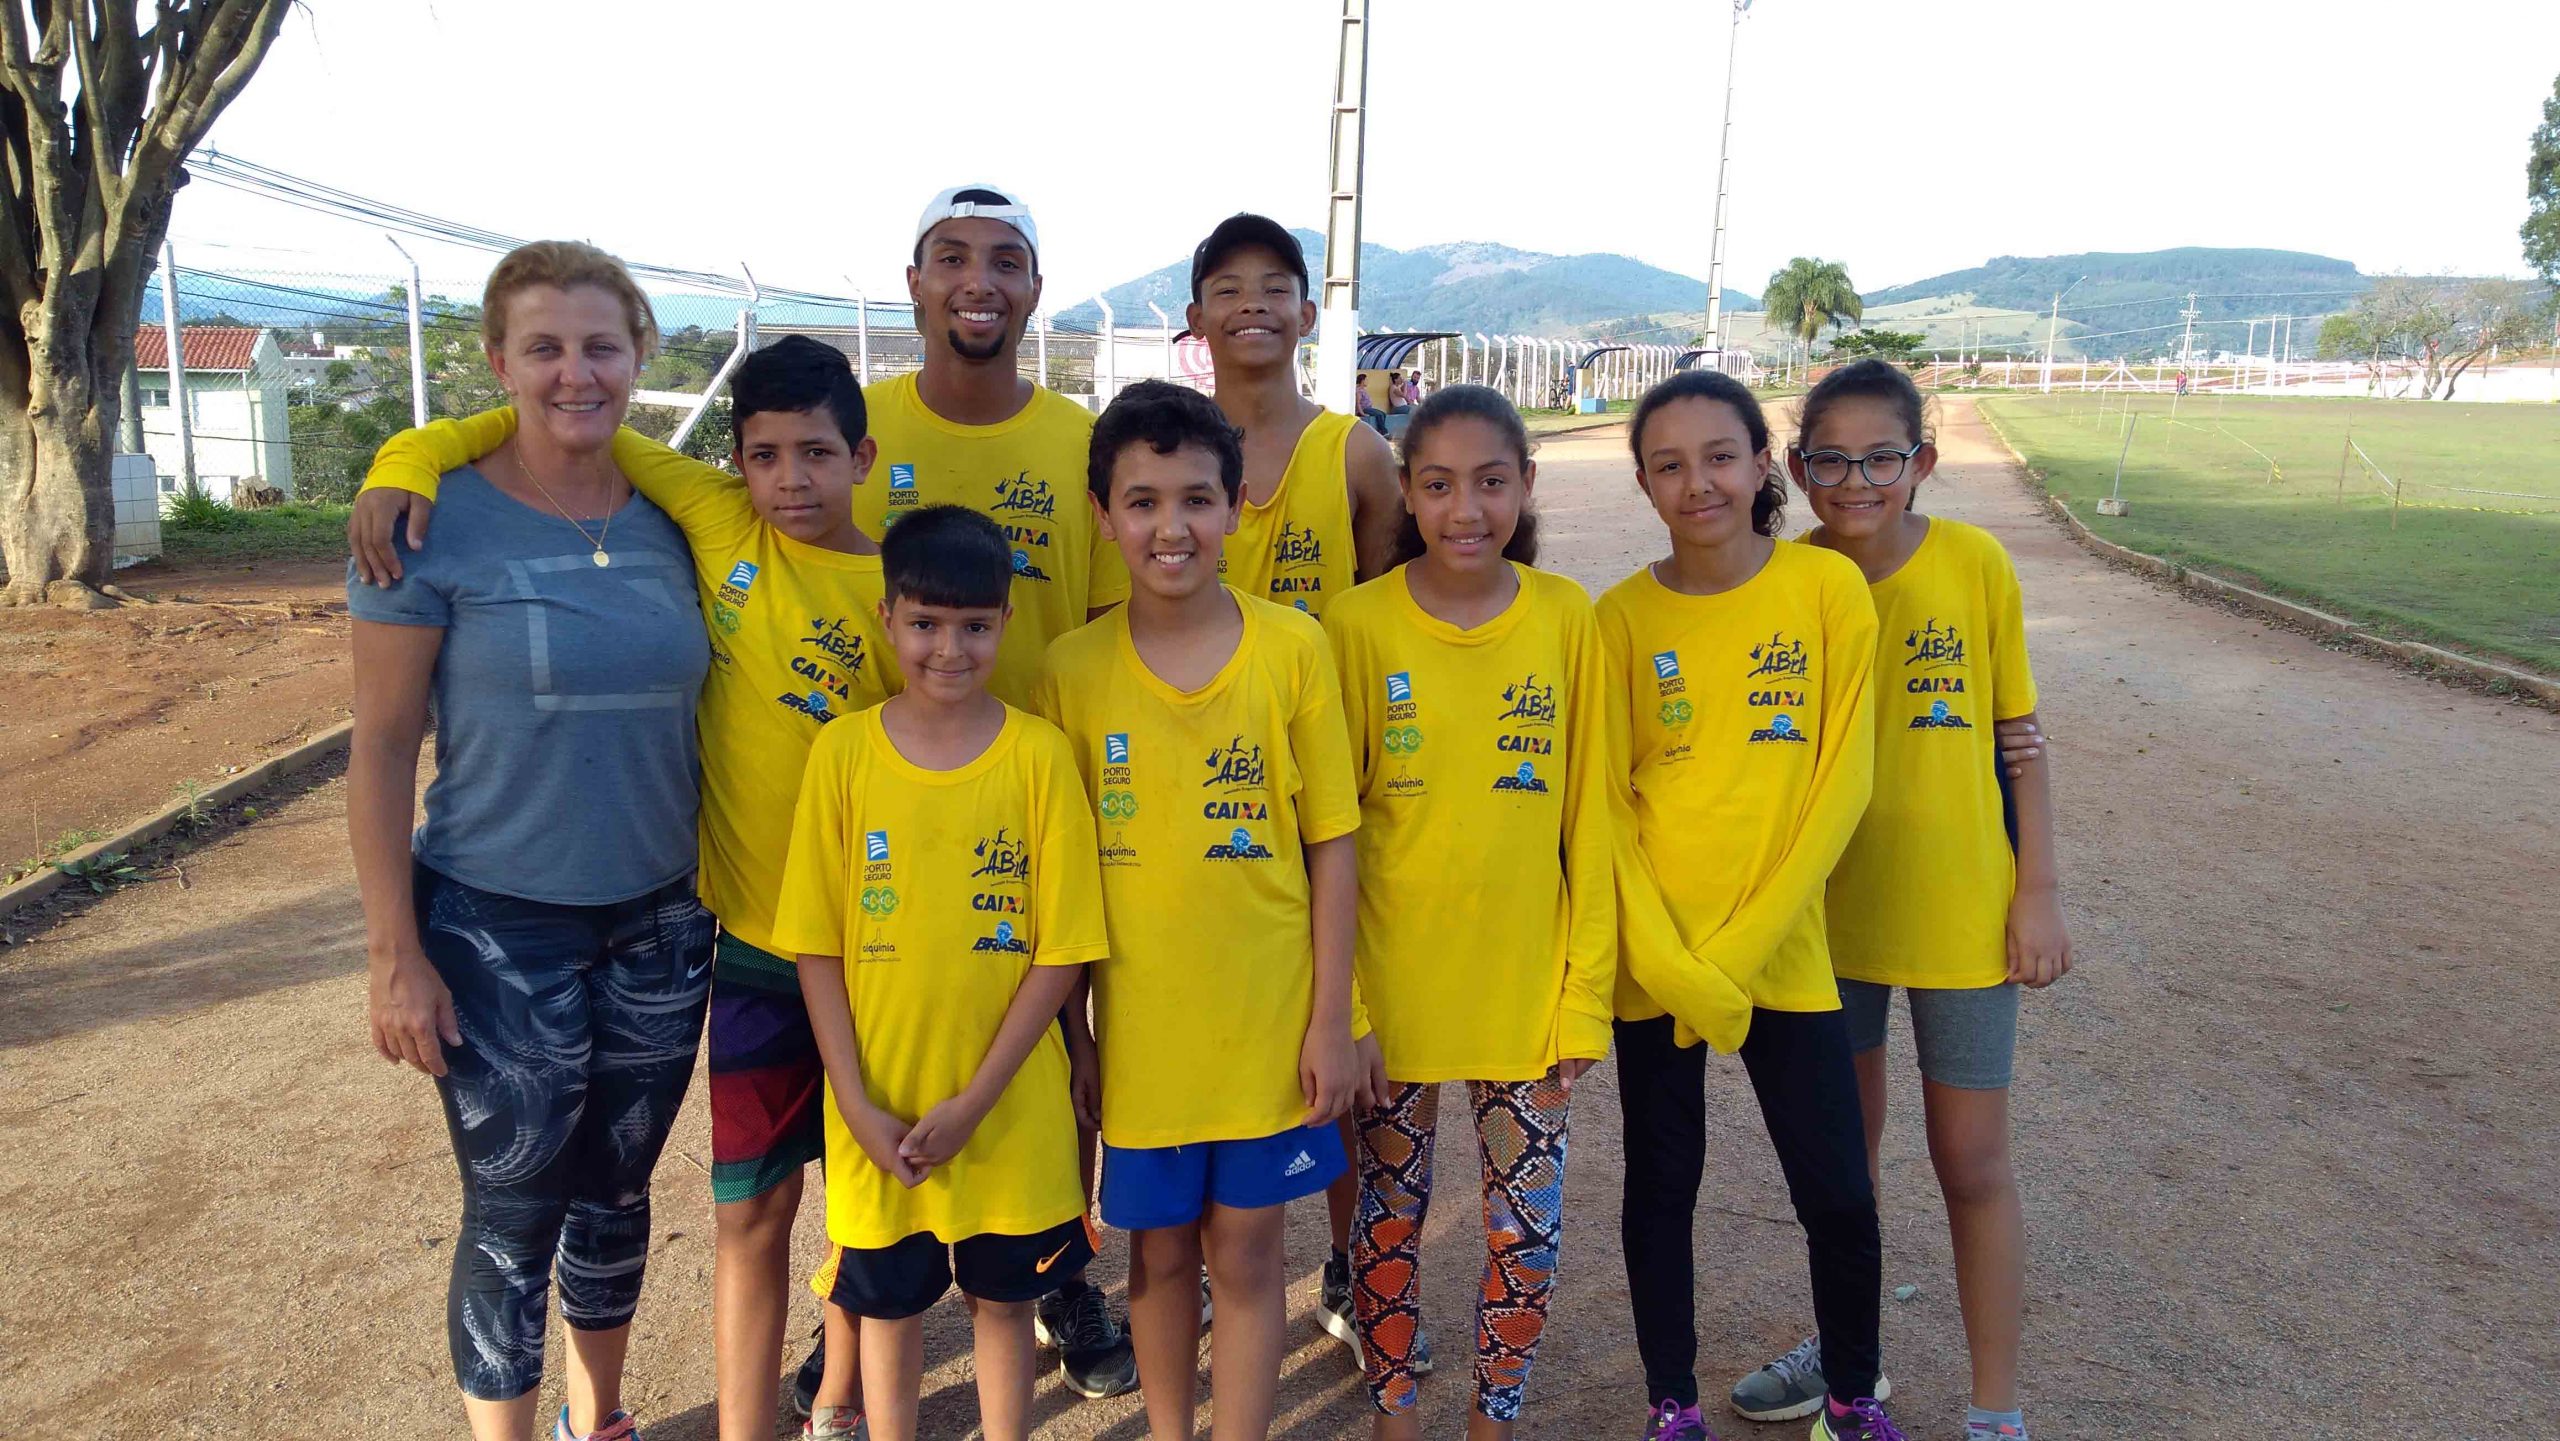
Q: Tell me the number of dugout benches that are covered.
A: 3